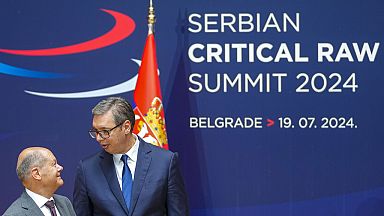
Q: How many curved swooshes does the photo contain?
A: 3